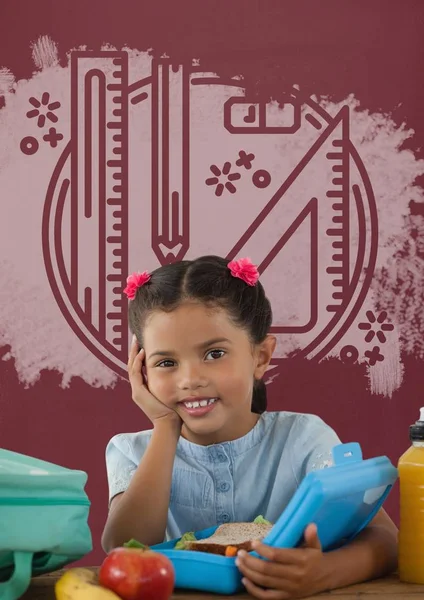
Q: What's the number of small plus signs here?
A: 3